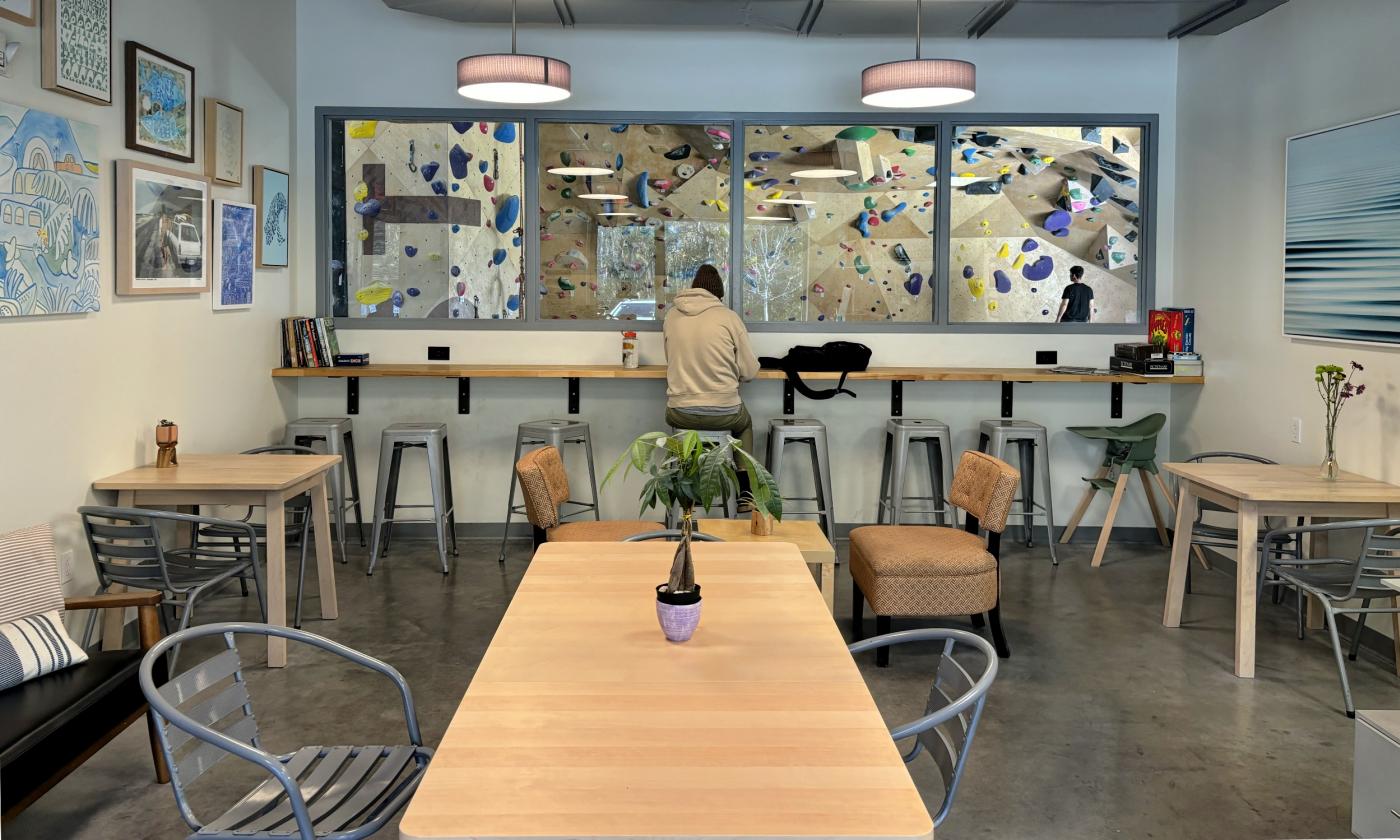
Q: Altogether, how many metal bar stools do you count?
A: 7